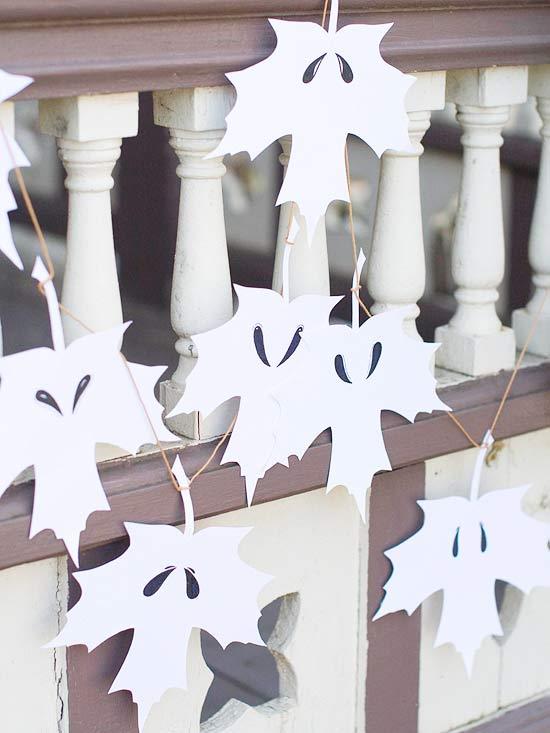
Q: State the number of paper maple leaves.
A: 7